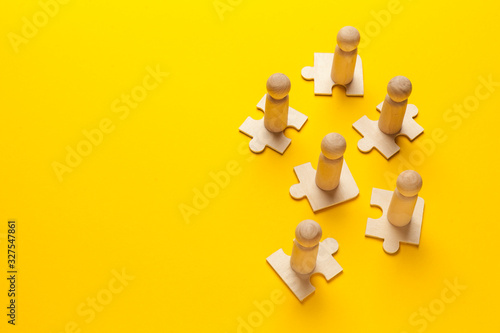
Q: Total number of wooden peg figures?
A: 6